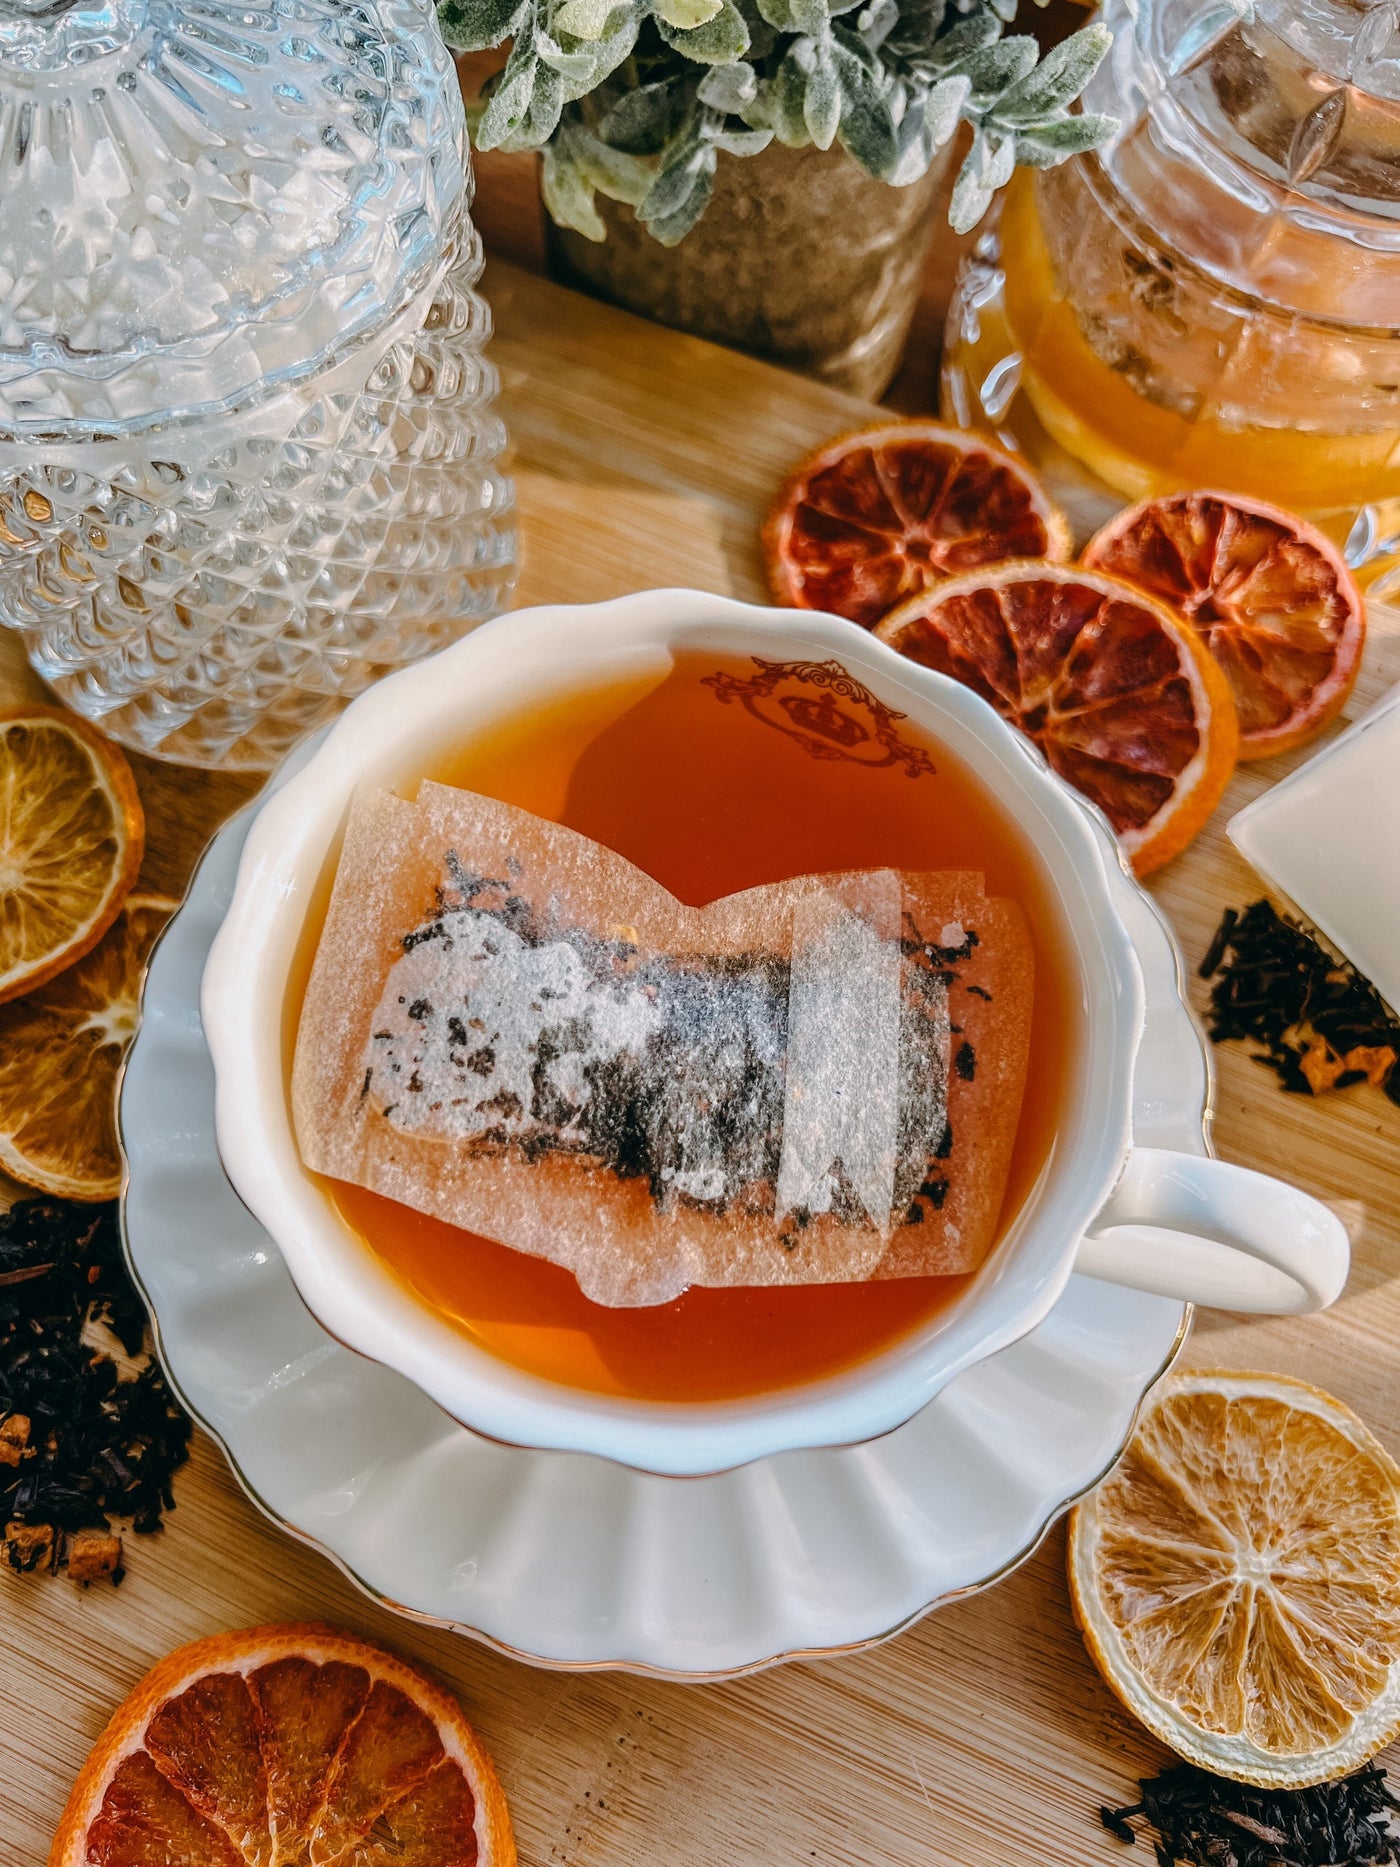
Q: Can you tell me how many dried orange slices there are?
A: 7